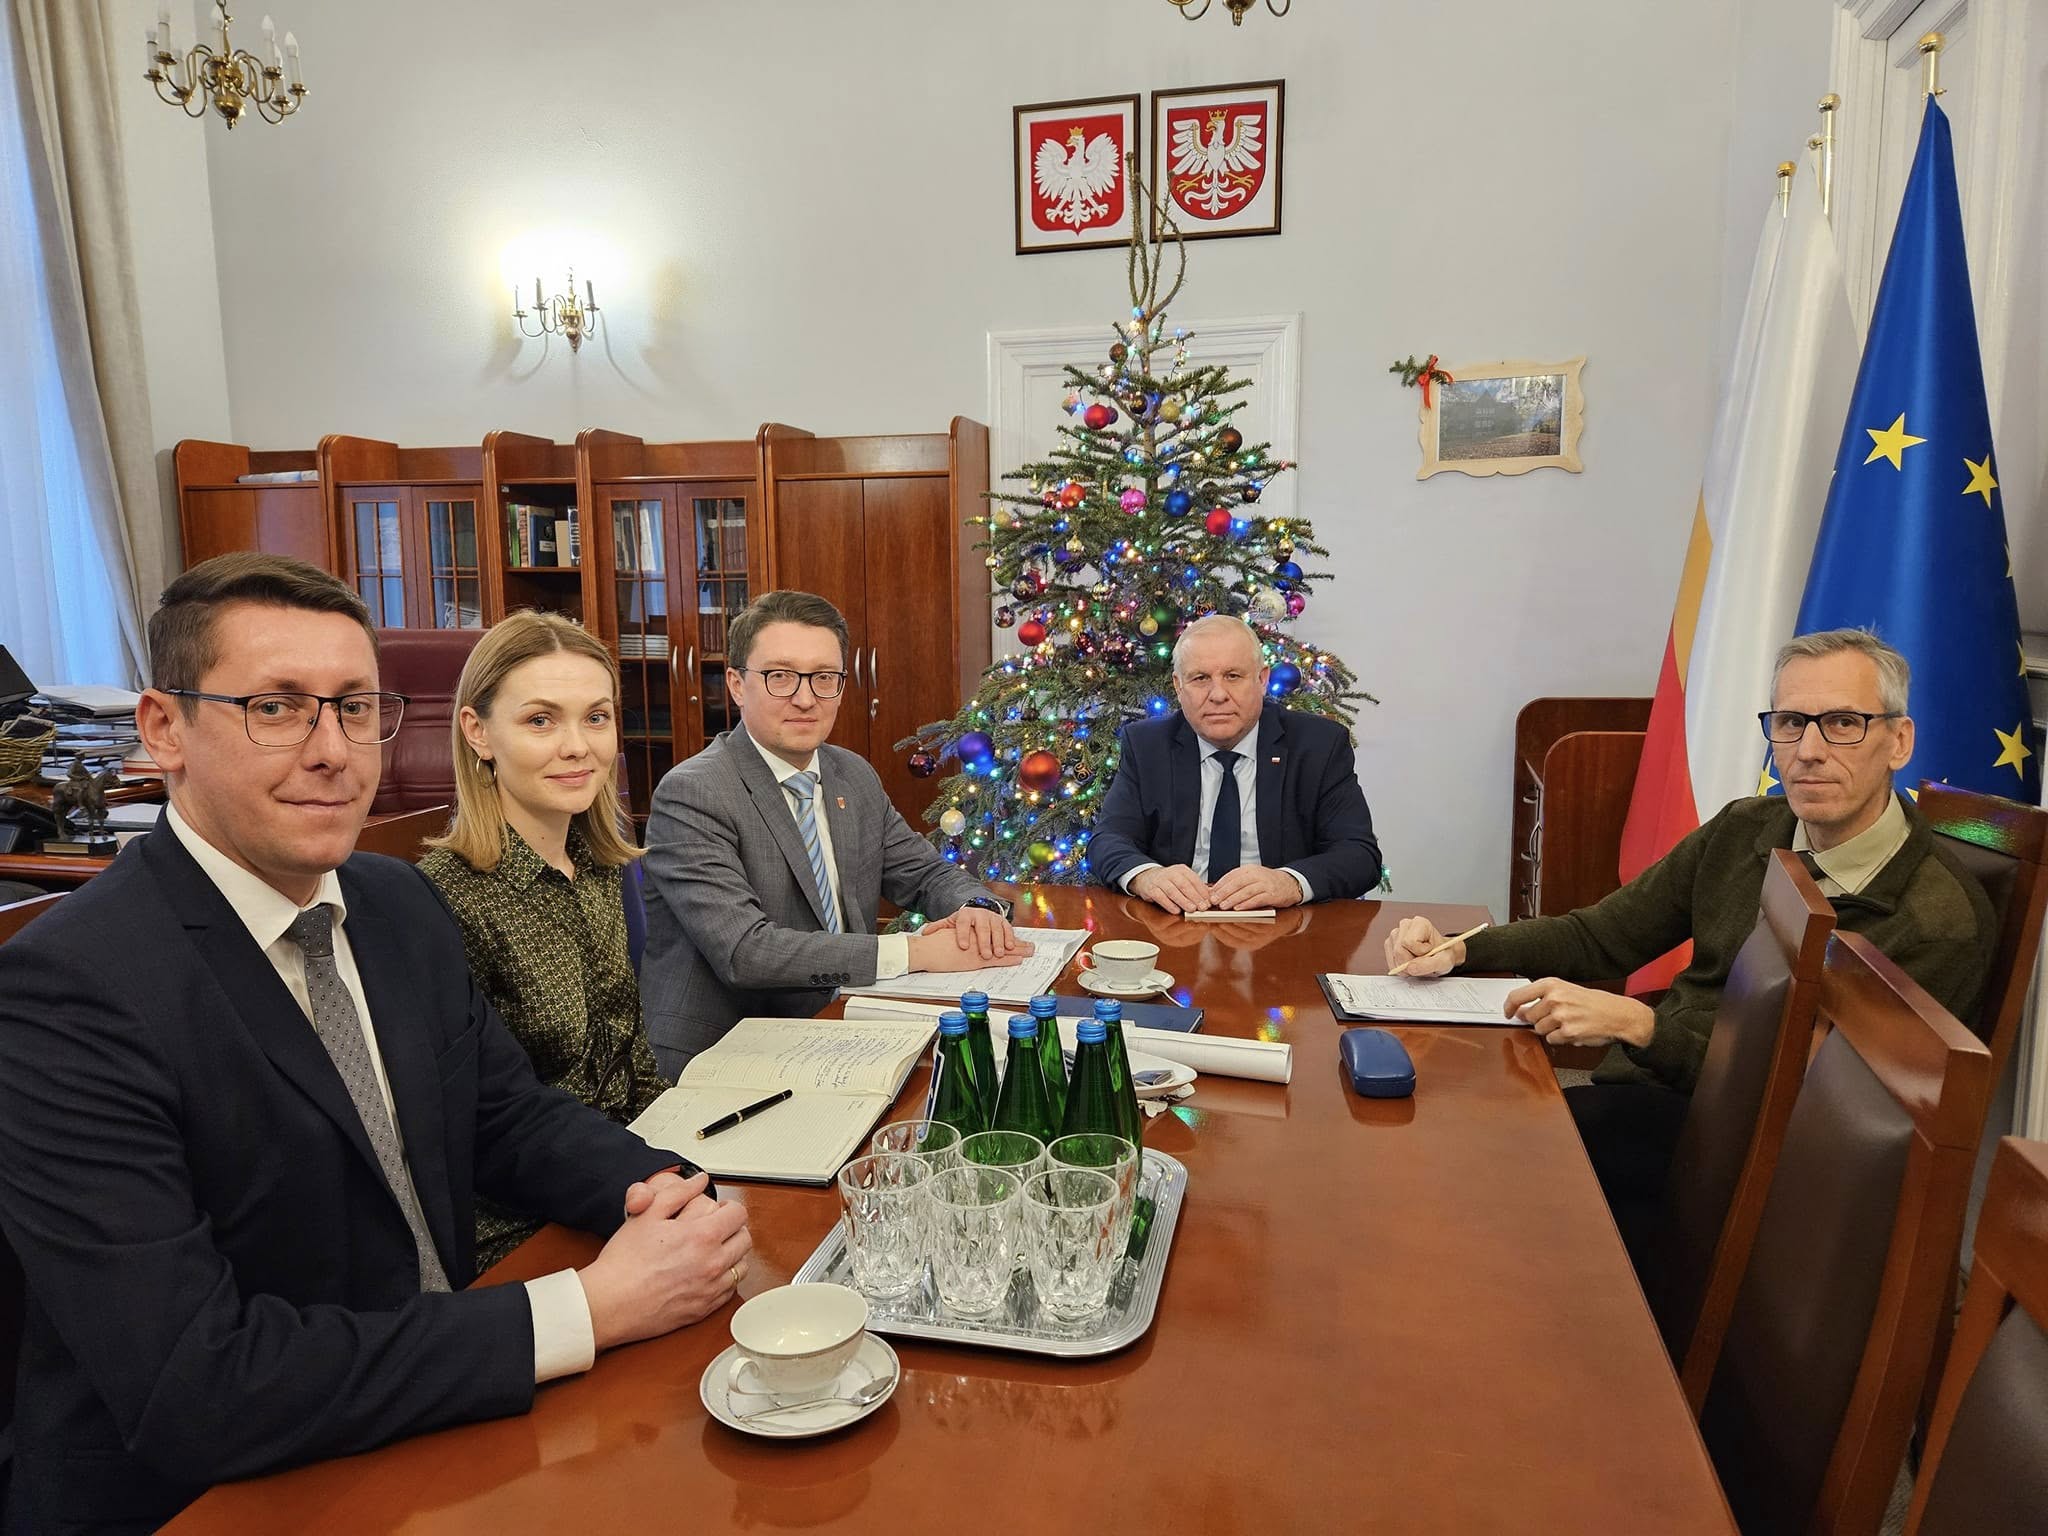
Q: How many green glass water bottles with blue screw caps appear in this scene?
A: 6